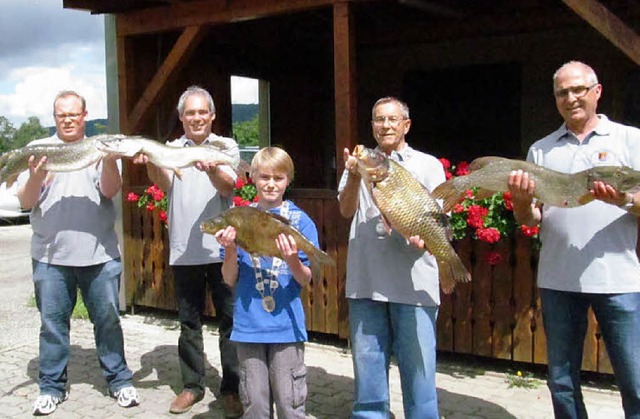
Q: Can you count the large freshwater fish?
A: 5